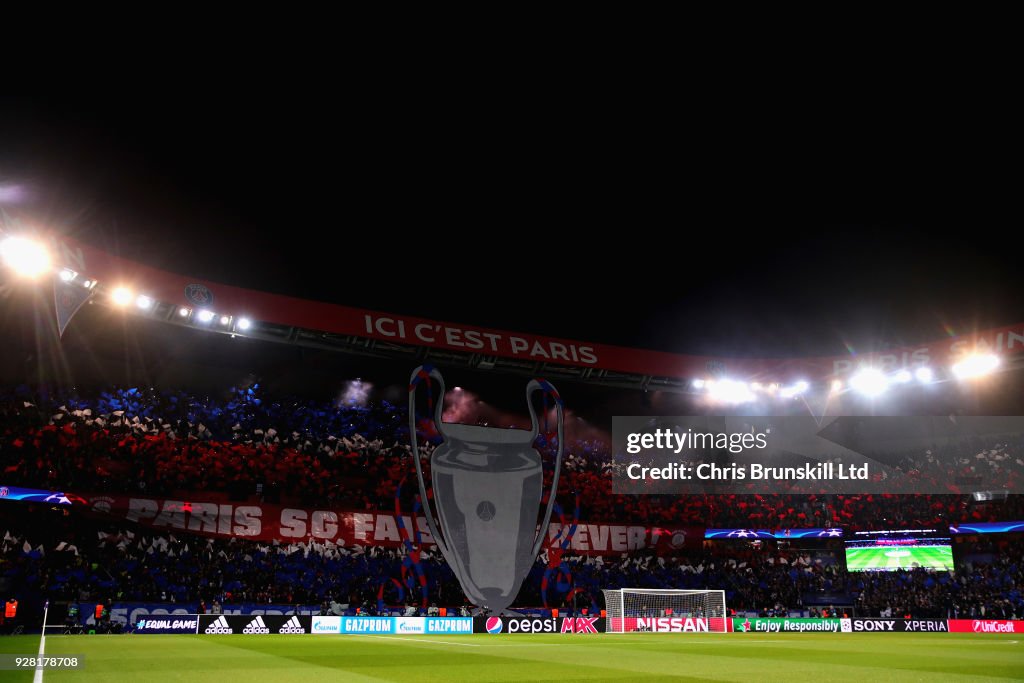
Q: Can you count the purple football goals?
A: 0